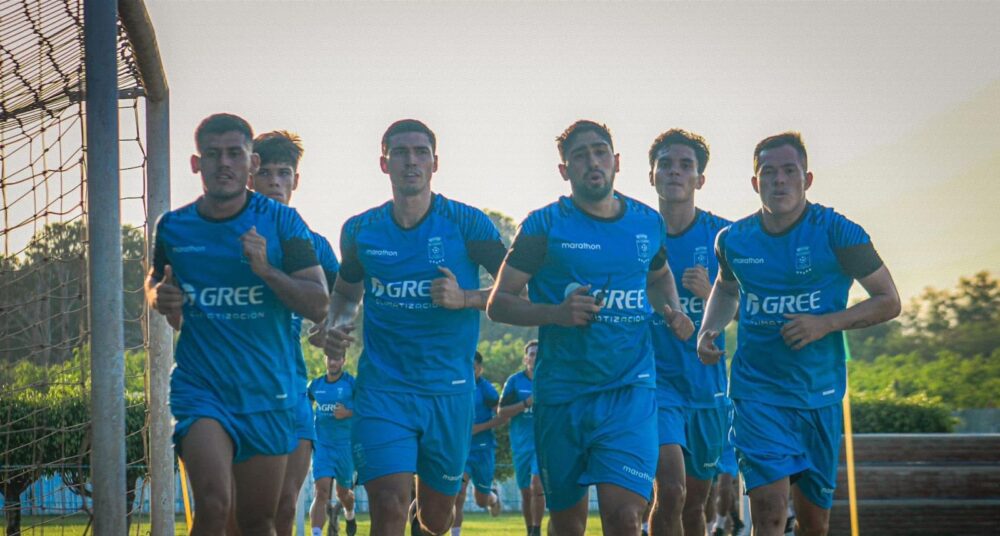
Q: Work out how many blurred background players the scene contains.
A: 3